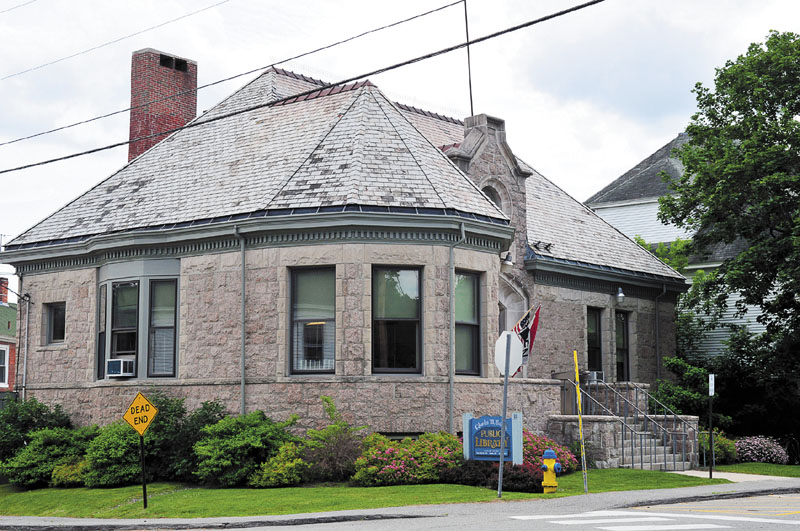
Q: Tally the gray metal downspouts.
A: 3